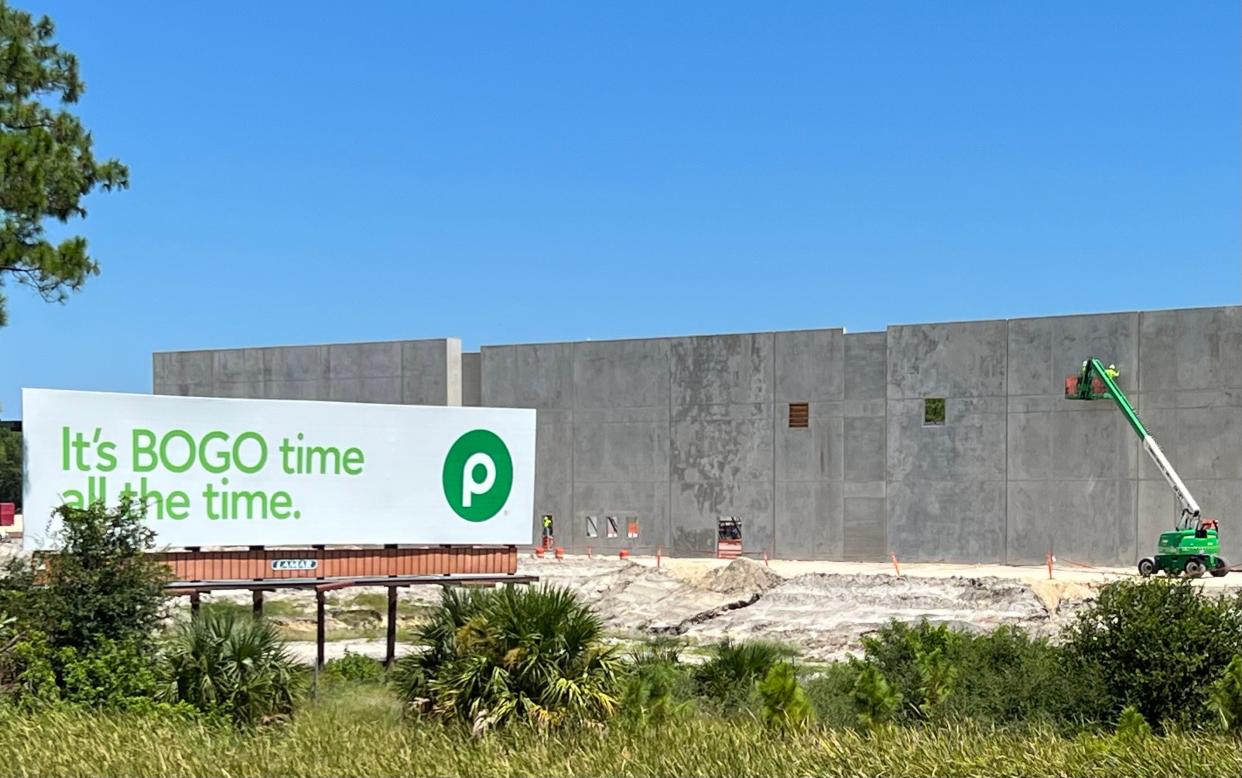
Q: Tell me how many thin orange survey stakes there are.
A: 5